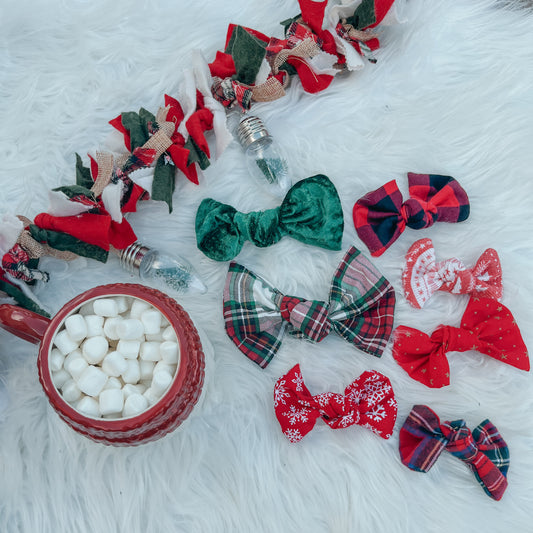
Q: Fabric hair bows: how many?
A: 7